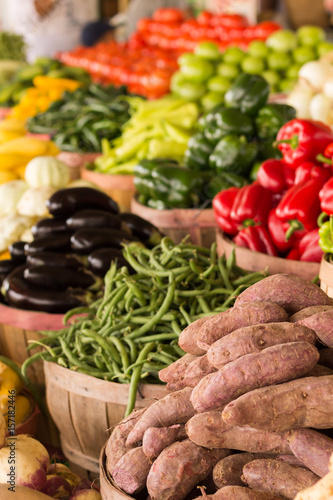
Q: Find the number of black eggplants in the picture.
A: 12